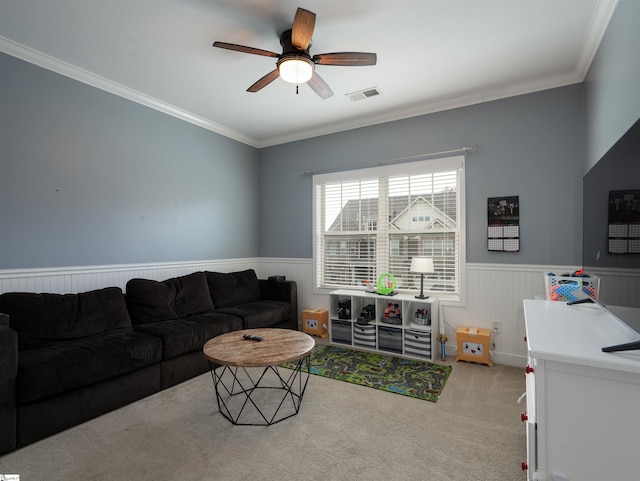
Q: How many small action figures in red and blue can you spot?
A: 2